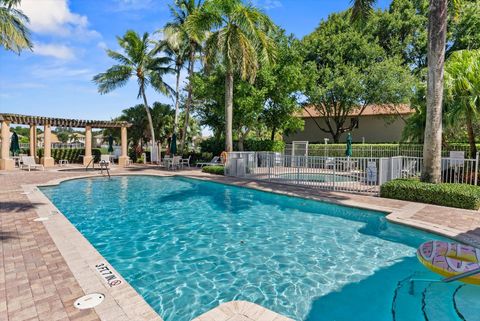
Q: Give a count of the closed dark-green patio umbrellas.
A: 4